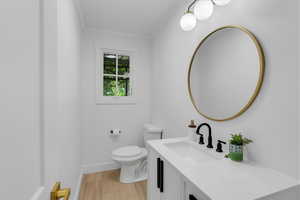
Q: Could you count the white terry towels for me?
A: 0